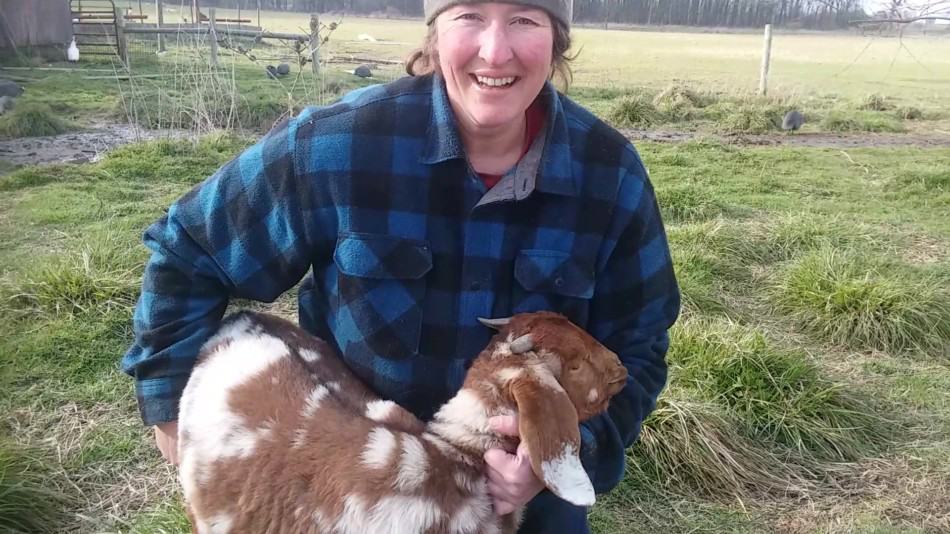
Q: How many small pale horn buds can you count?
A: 2